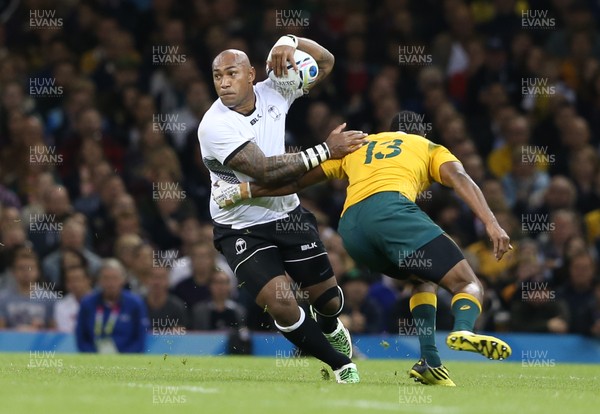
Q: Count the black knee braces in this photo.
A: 1